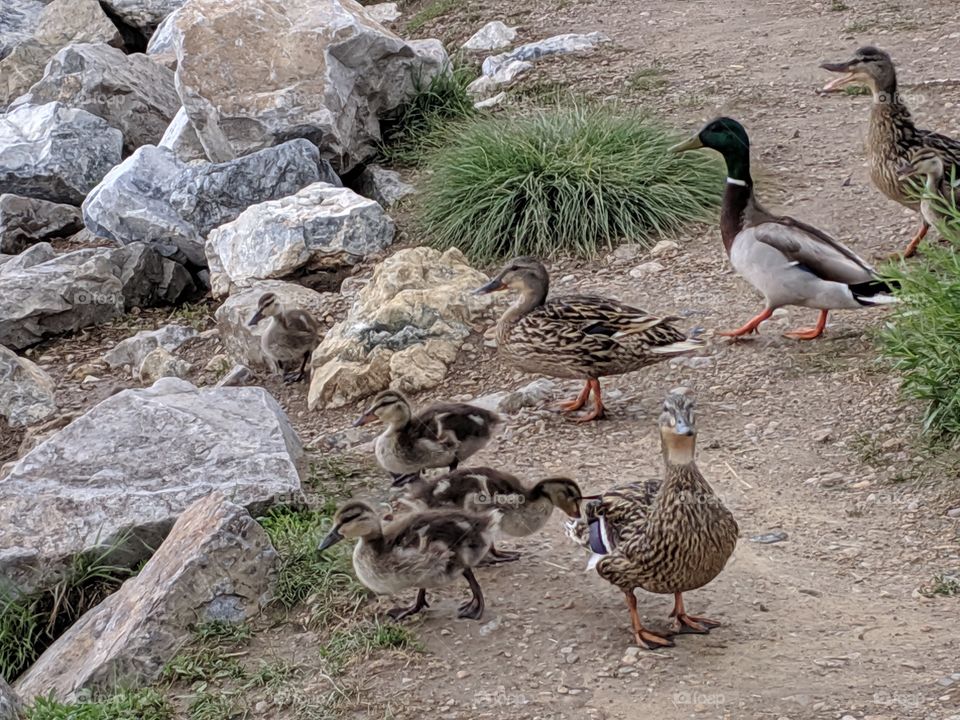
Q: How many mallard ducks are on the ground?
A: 9